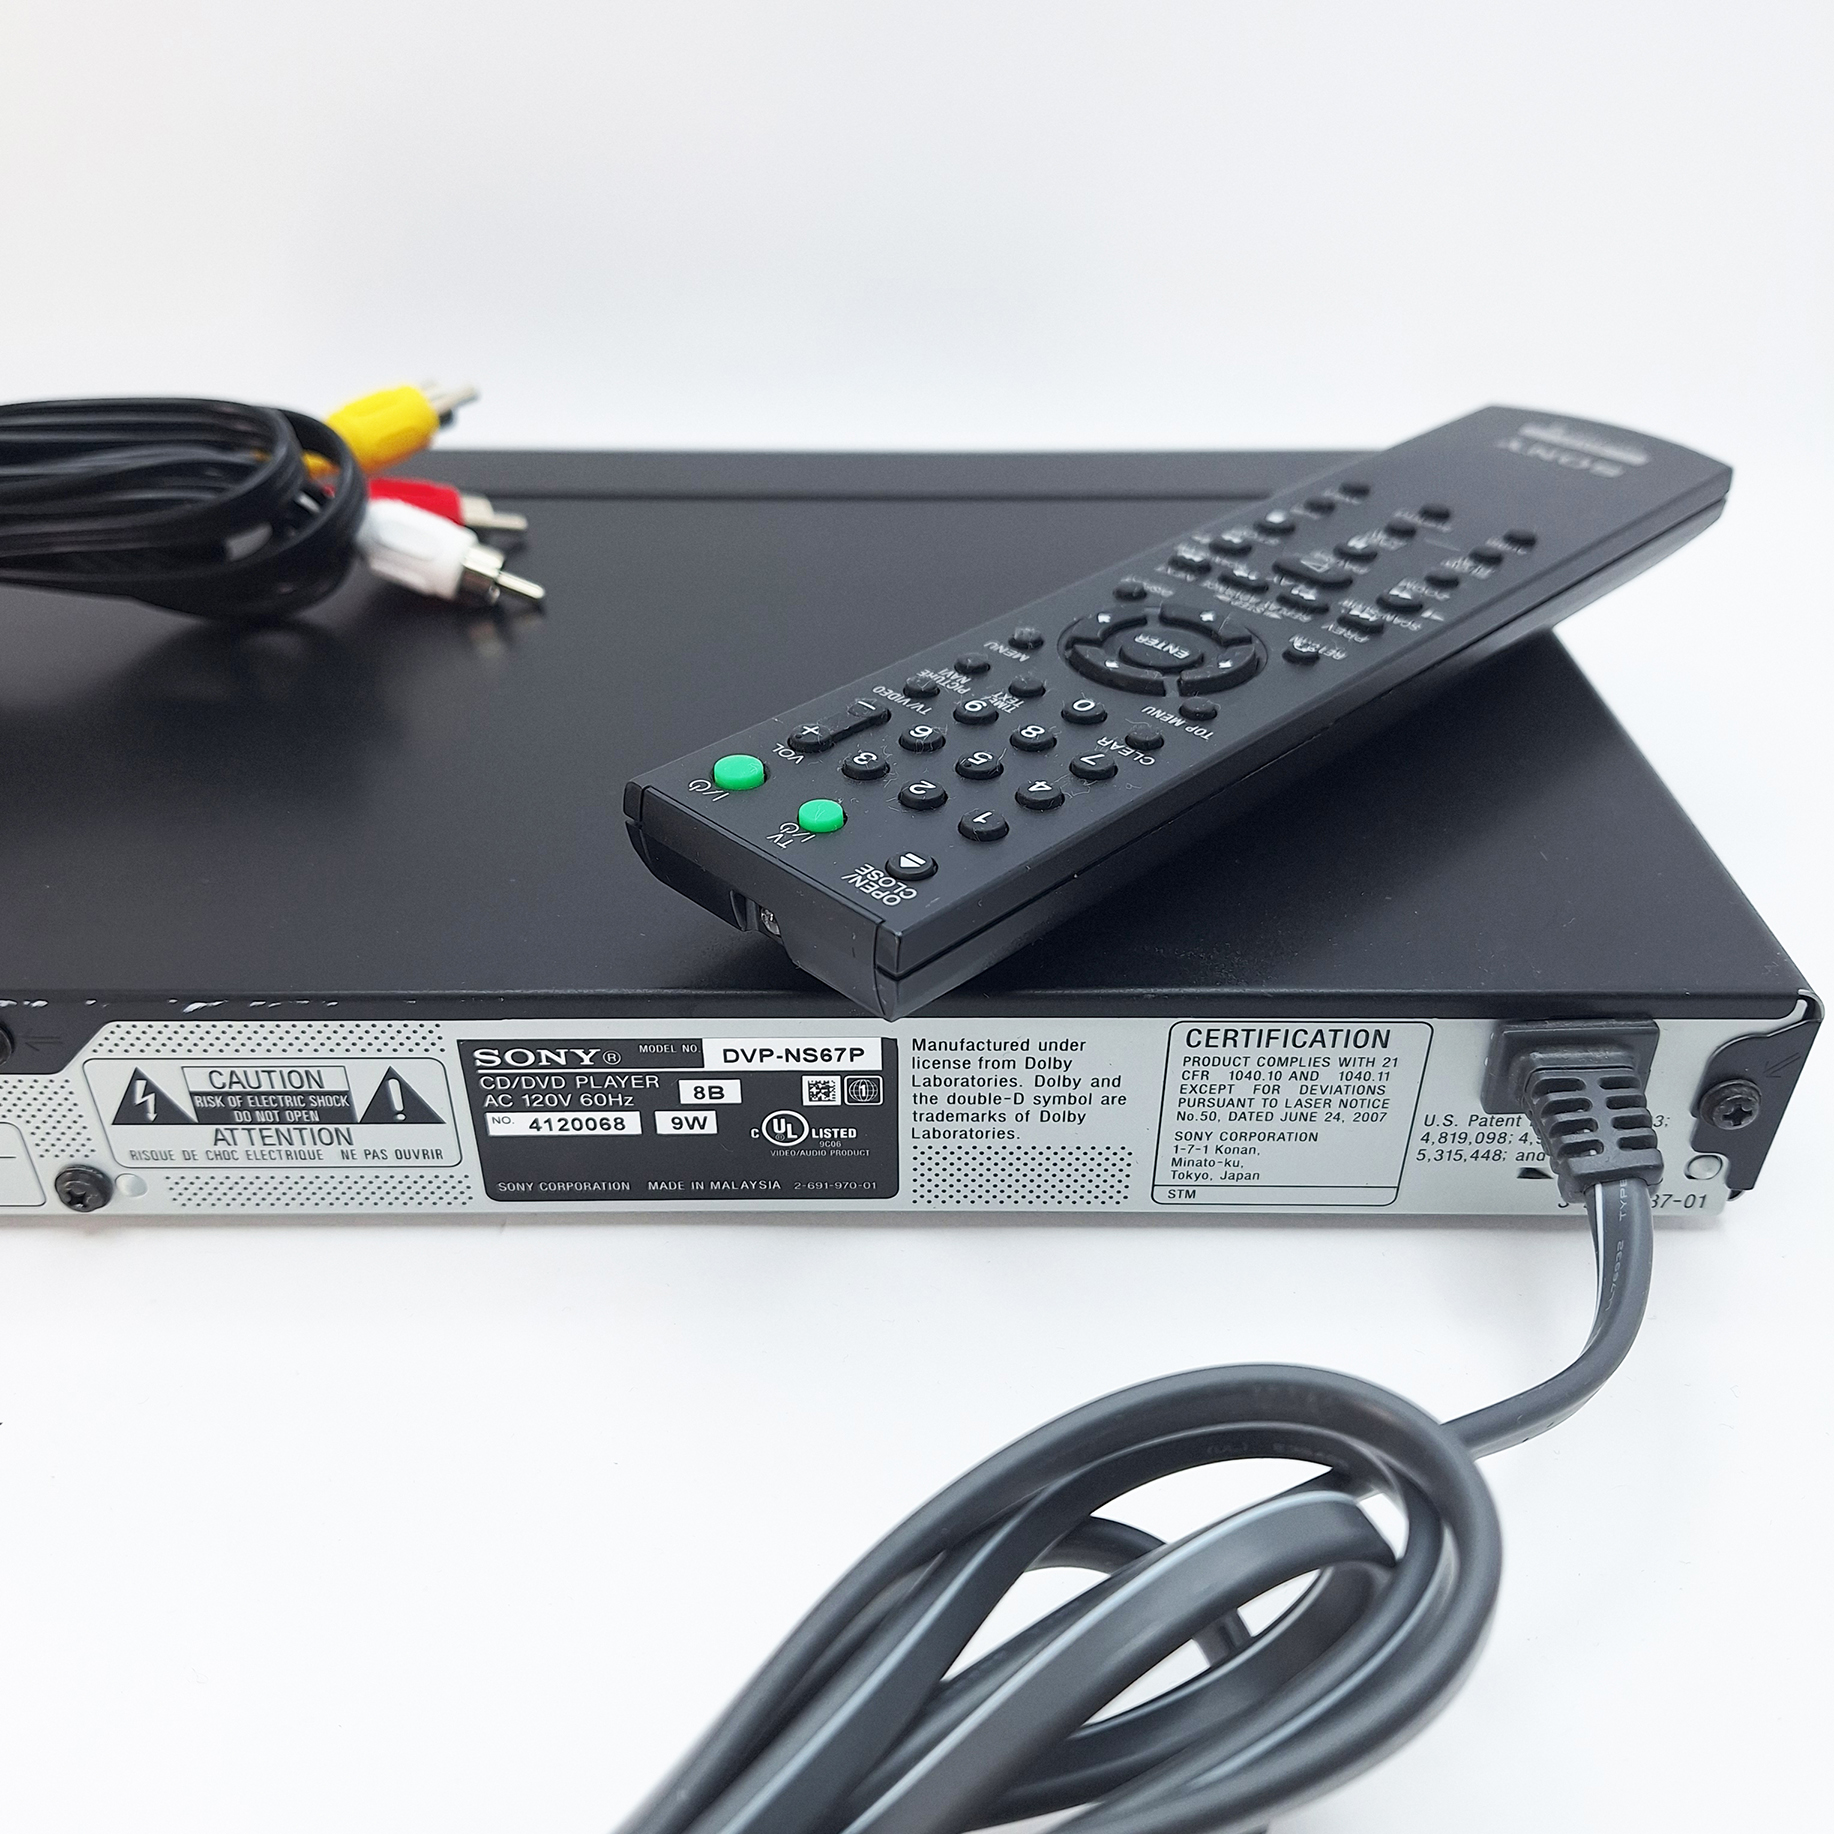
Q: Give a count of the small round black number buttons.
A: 10